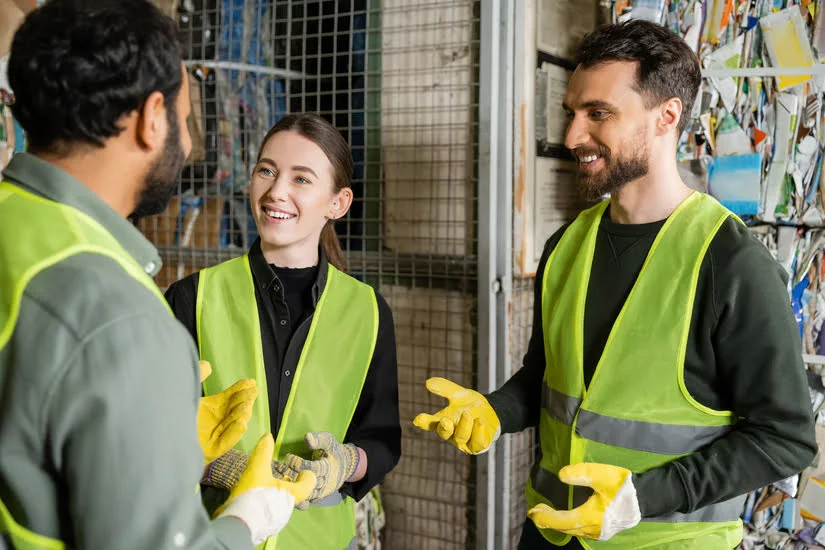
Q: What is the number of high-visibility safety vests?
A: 3